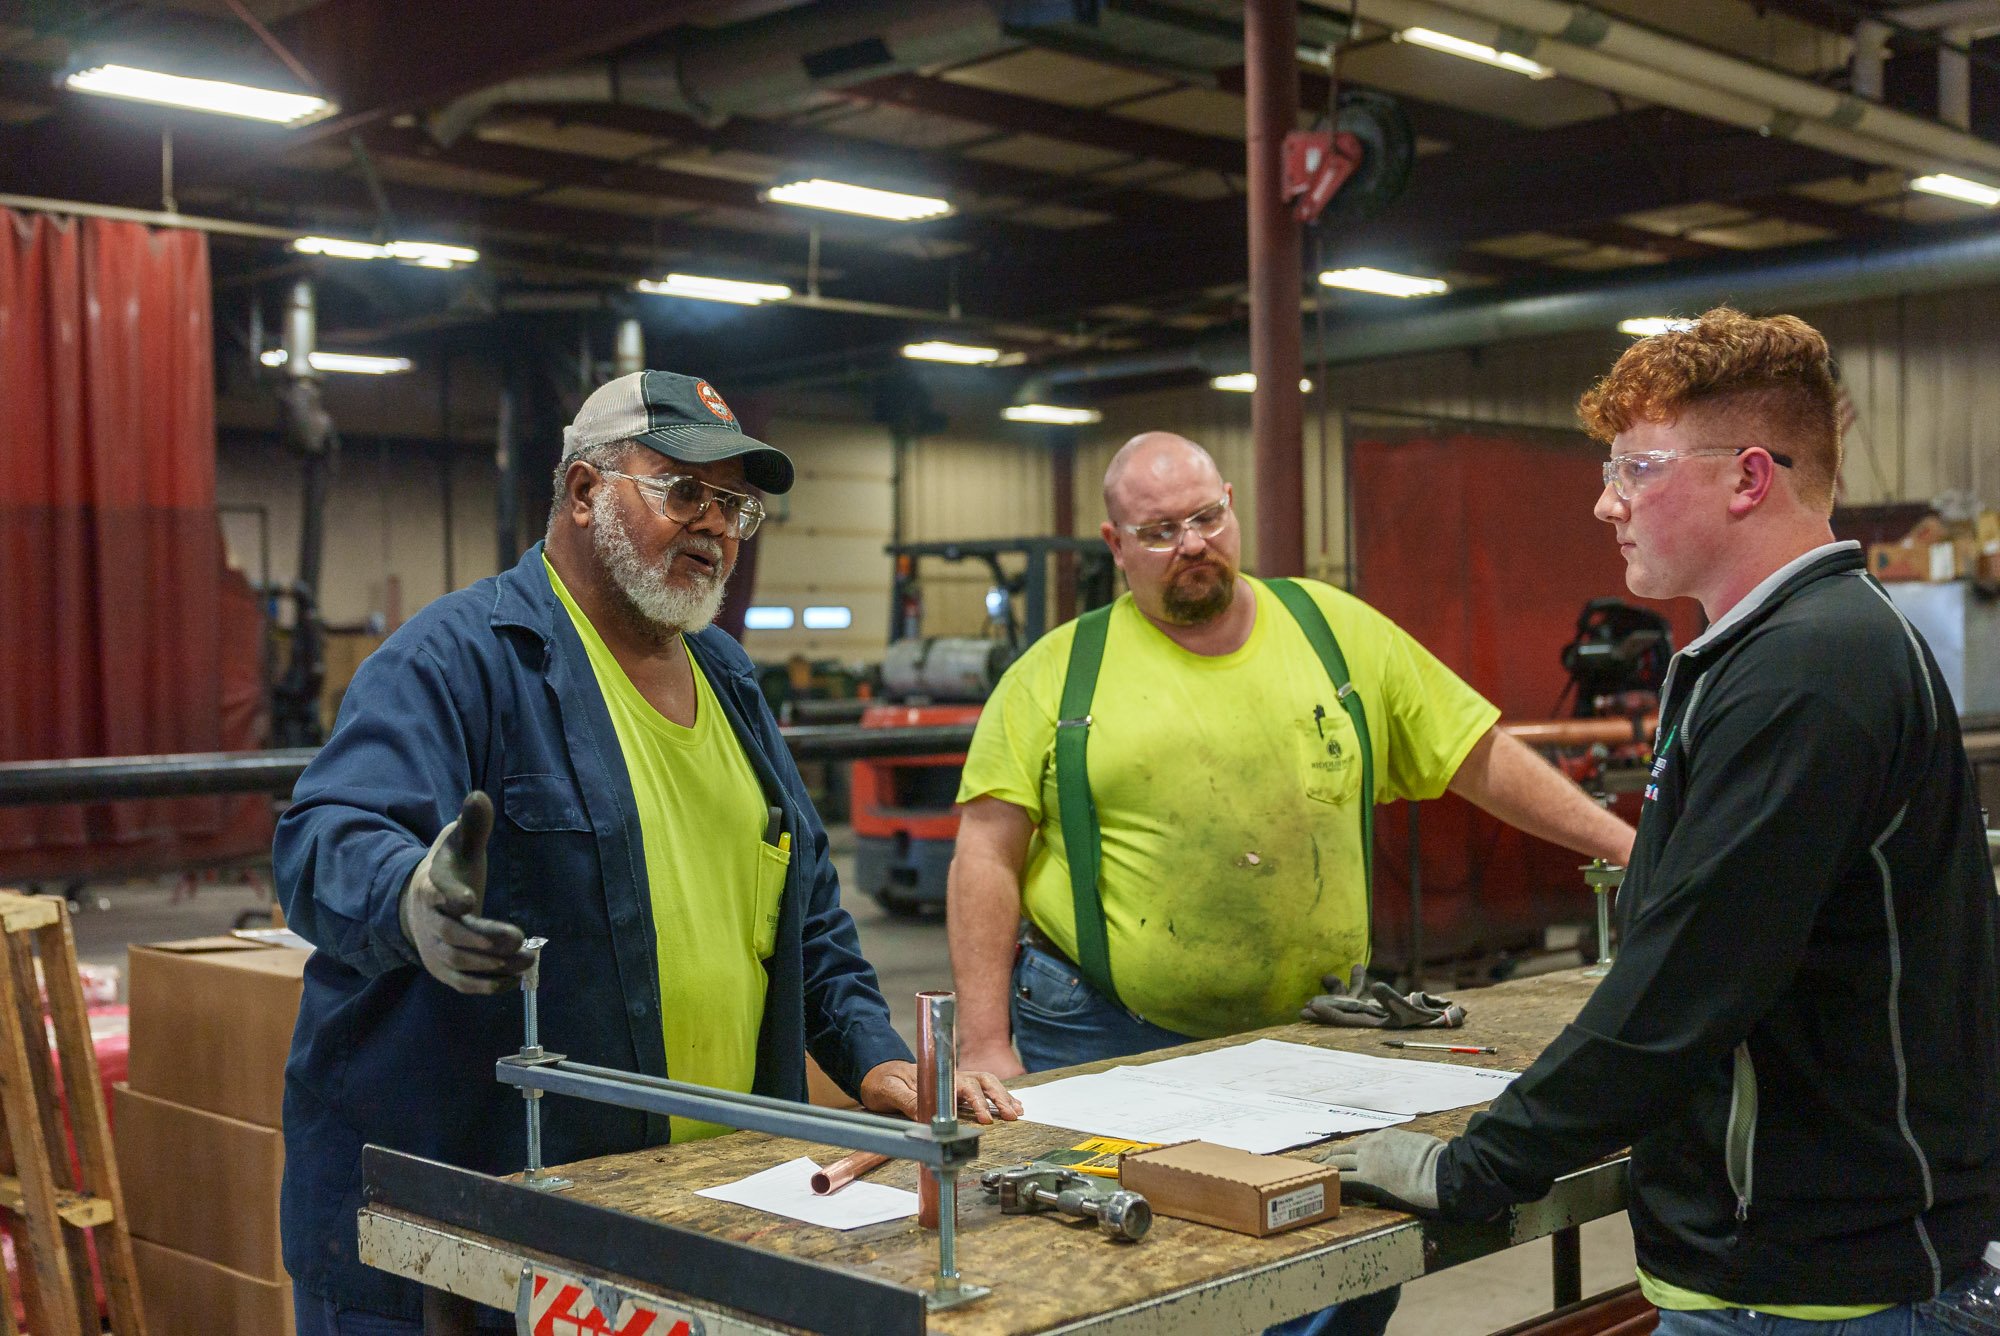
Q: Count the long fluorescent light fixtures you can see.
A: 12